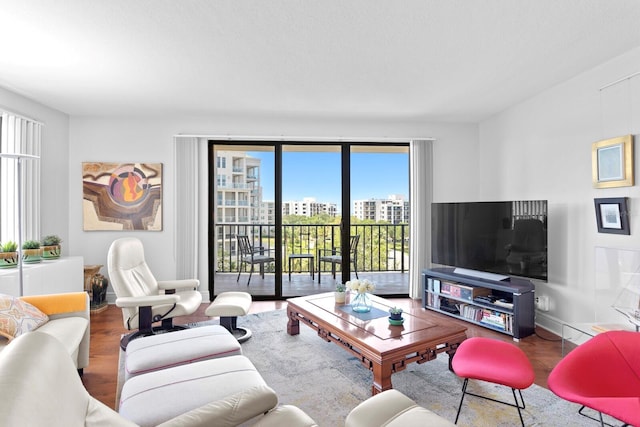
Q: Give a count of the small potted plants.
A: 5